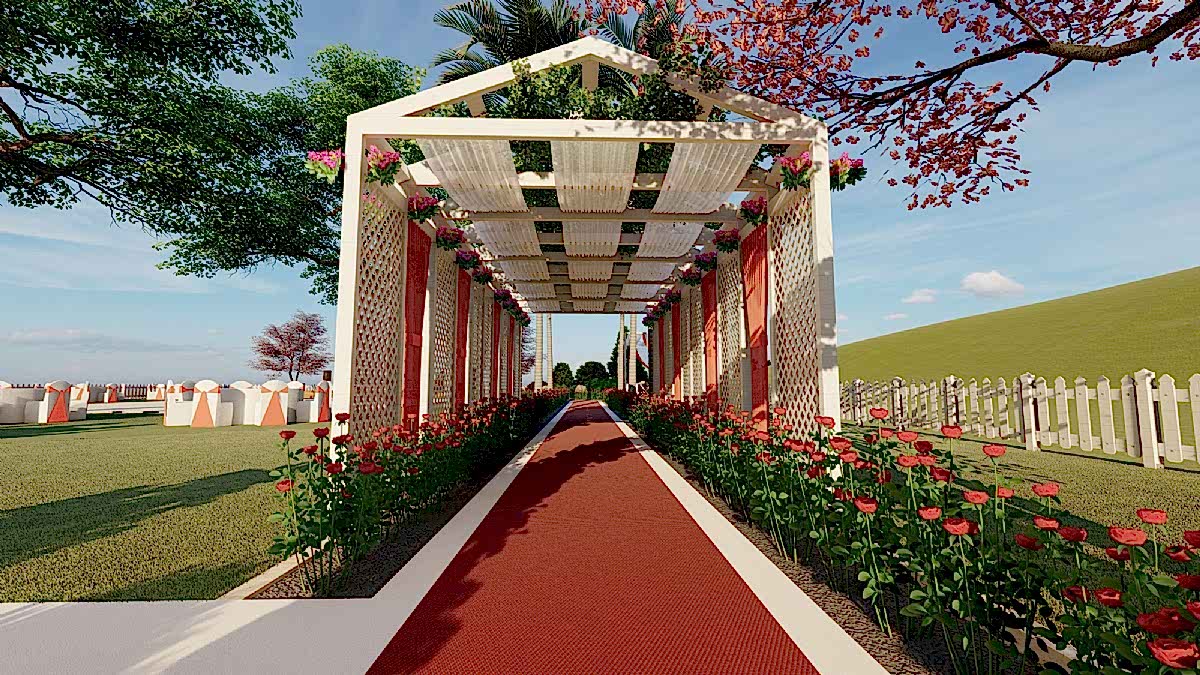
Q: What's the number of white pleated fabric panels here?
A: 15